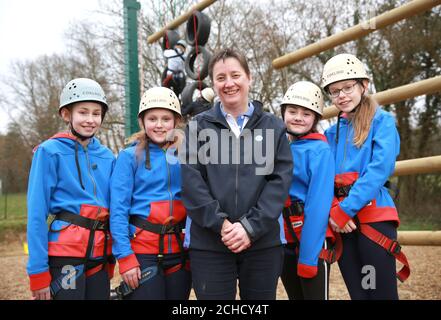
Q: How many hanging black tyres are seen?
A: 5